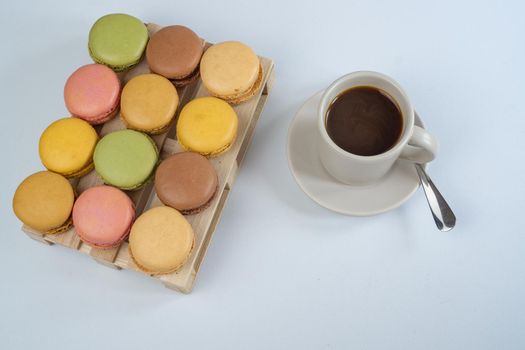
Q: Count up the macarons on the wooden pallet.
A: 12